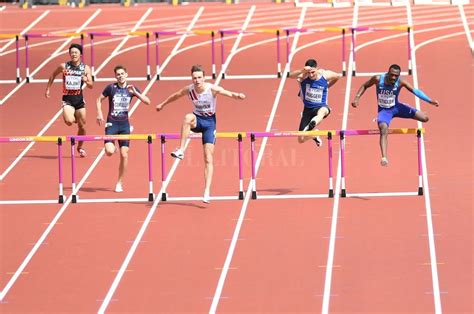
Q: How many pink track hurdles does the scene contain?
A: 12